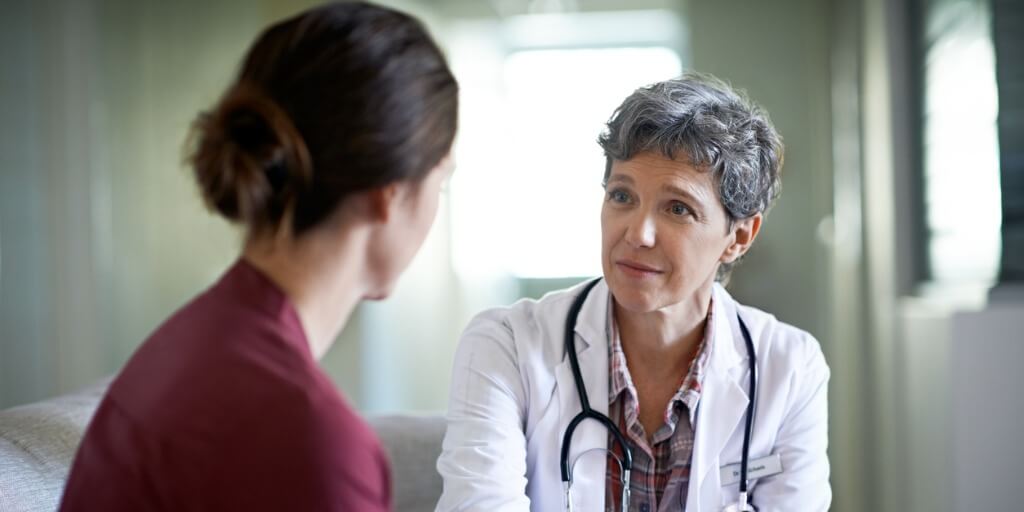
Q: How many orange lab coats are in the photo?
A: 0